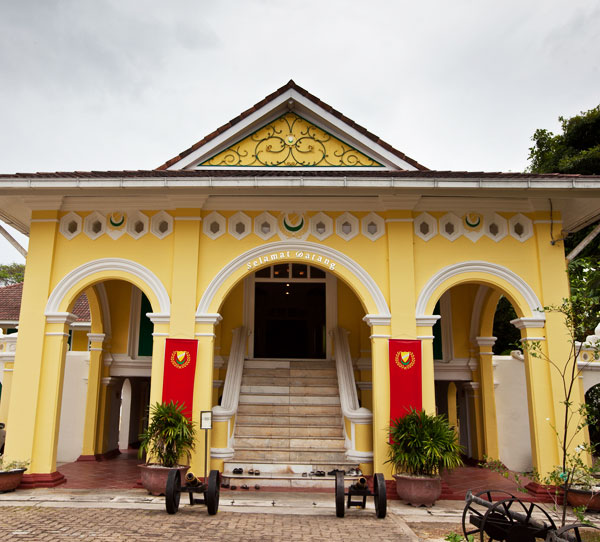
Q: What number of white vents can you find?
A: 14